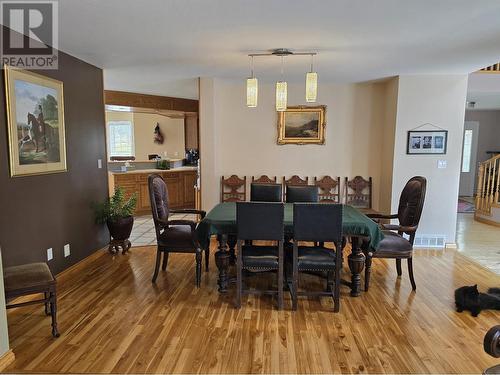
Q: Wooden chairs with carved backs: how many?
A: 5